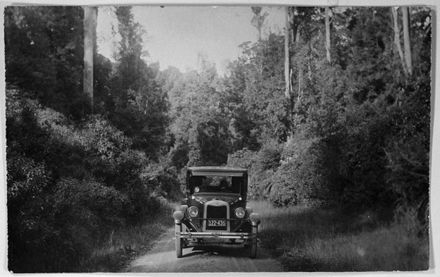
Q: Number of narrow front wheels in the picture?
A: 2